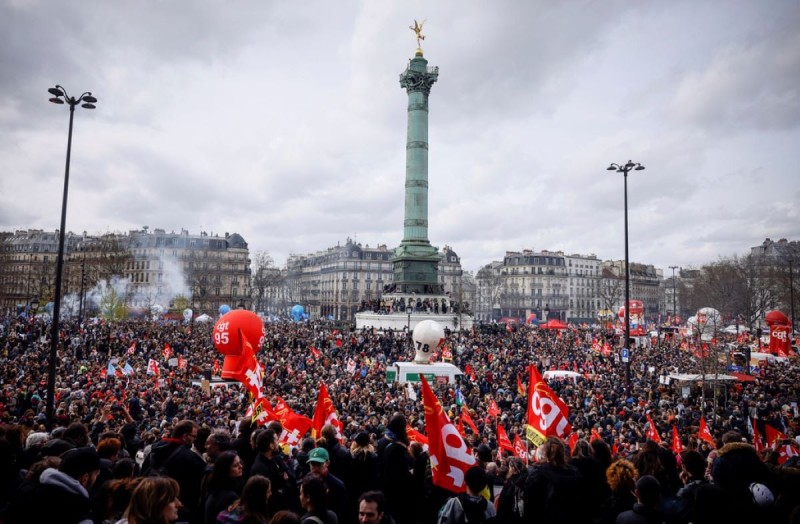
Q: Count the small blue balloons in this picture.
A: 2